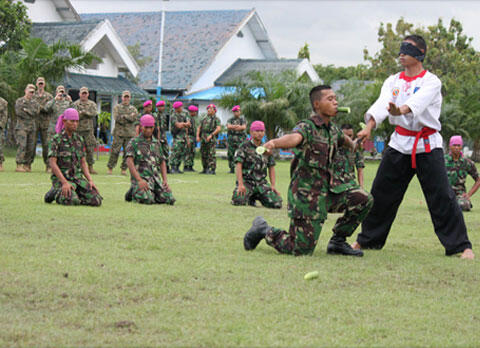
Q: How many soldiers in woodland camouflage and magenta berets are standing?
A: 6